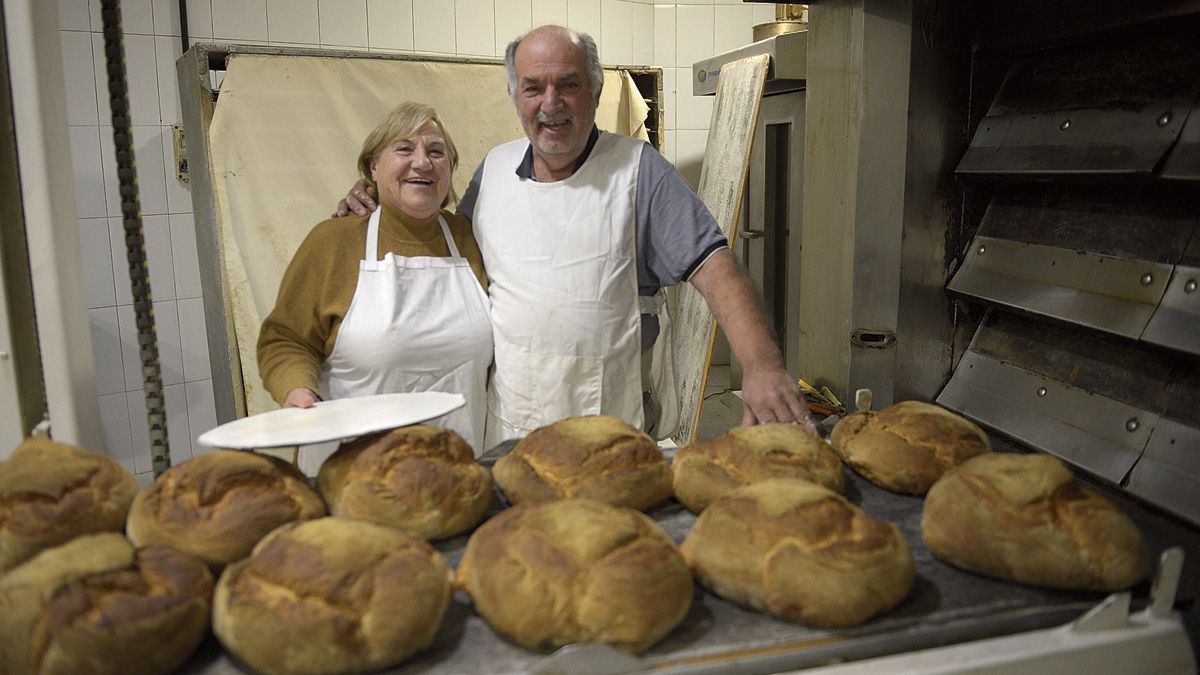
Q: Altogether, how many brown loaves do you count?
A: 11